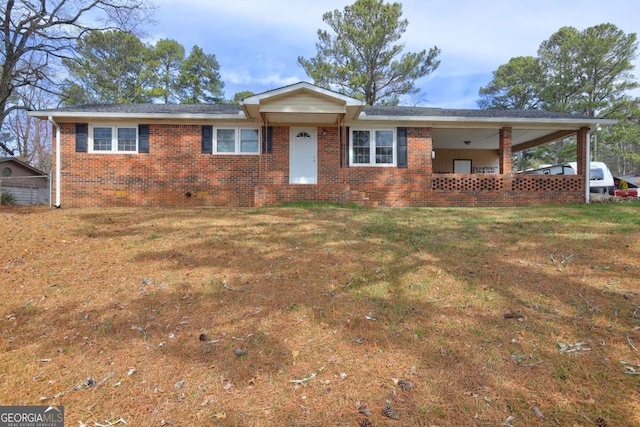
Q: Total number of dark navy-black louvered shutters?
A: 6